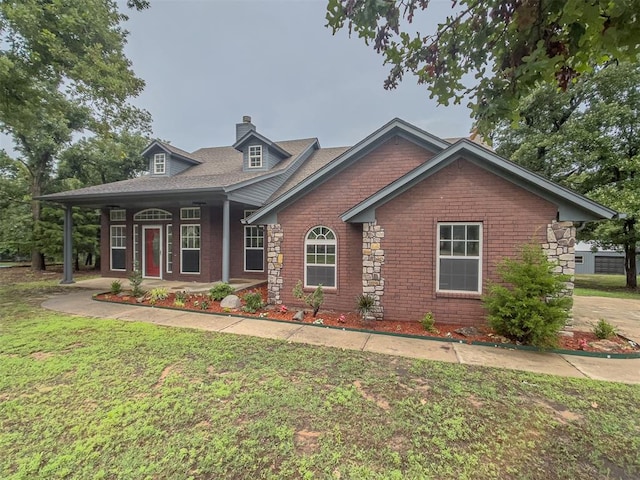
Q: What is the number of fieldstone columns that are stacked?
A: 3